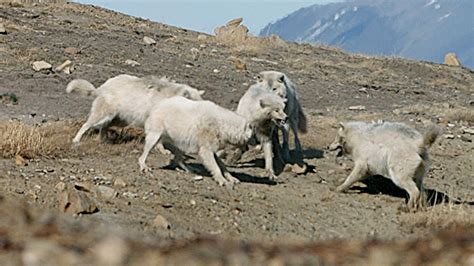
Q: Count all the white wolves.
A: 5